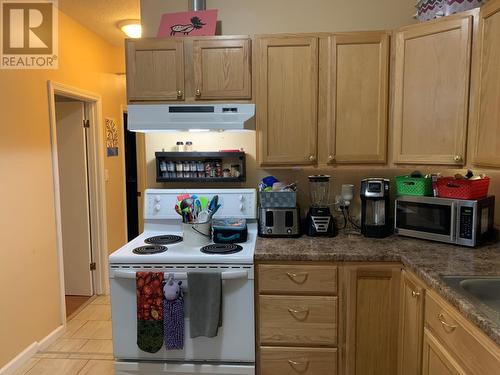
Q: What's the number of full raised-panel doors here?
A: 5